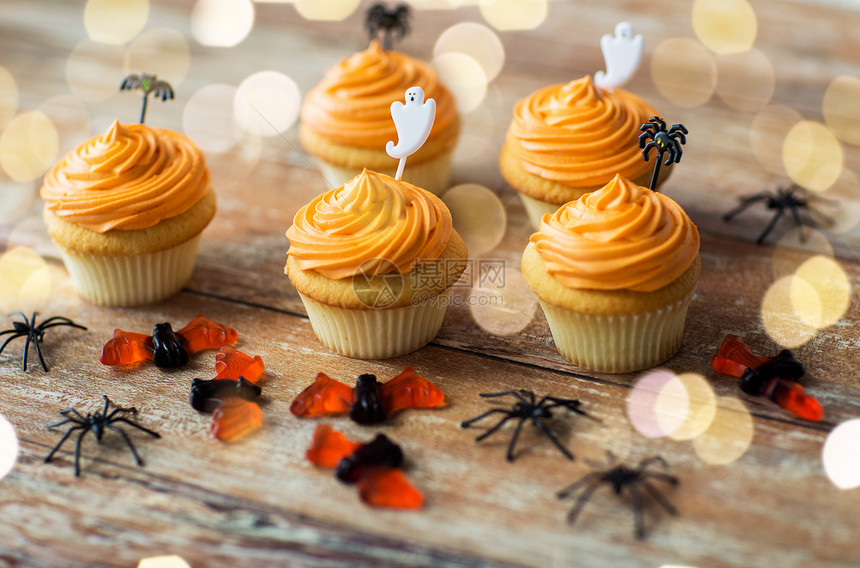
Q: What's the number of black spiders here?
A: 7